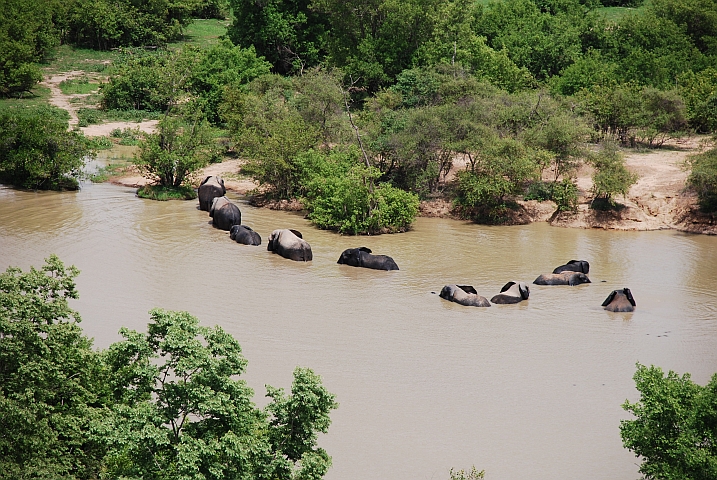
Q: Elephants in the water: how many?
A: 10